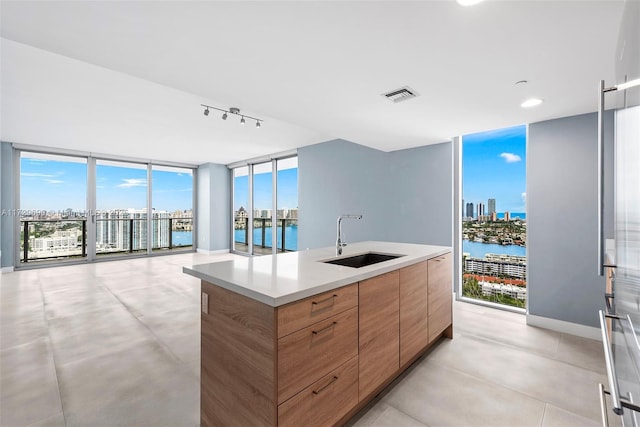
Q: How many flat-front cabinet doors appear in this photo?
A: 3